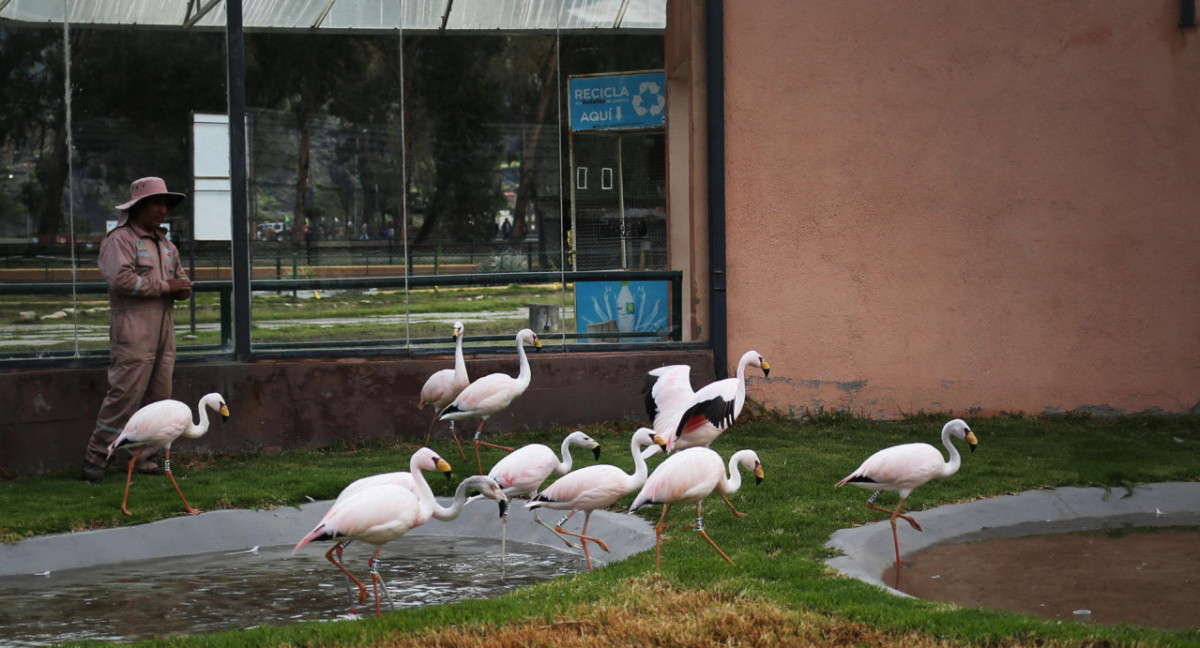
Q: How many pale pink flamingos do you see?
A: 10